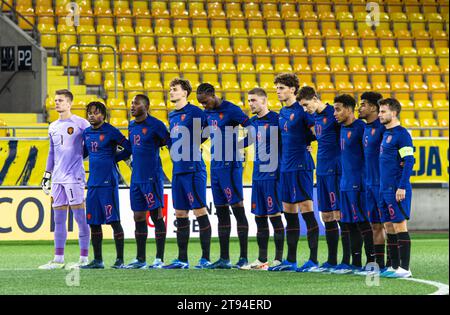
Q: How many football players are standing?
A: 11